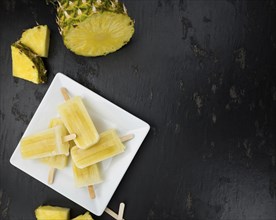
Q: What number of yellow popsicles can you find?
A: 5